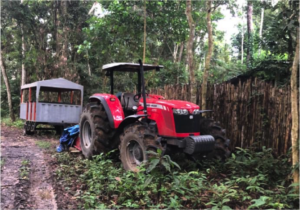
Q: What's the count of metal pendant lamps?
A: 0